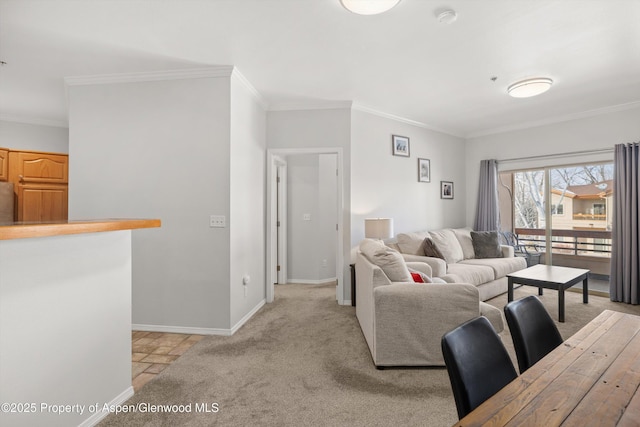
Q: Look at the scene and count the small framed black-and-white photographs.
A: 3